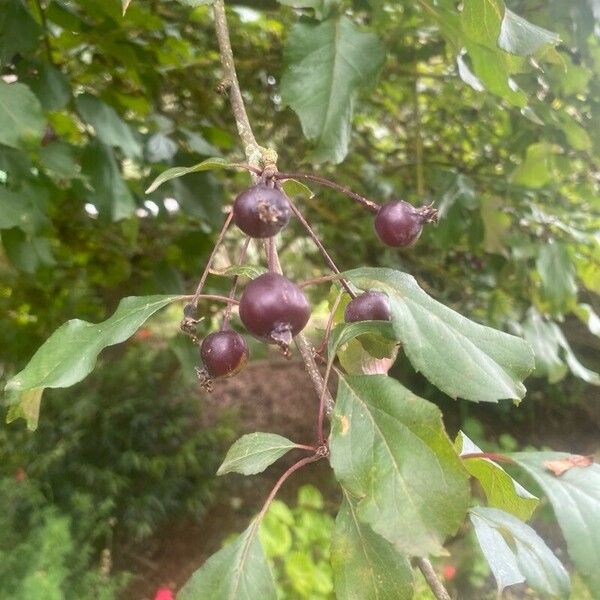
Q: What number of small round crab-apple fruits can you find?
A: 5